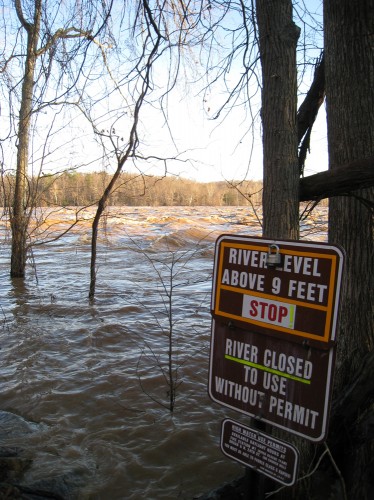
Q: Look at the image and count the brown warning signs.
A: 2